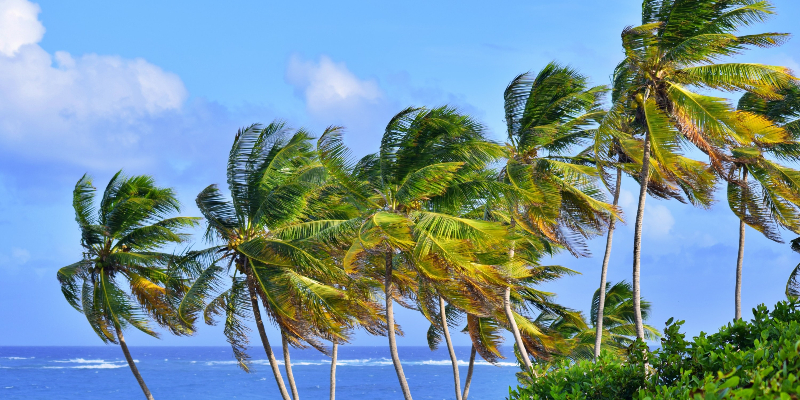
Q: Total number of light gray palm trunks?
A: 11